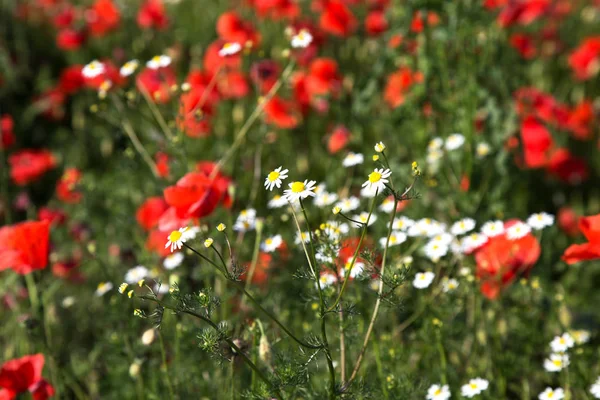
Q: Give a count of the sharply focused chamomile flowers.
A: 4